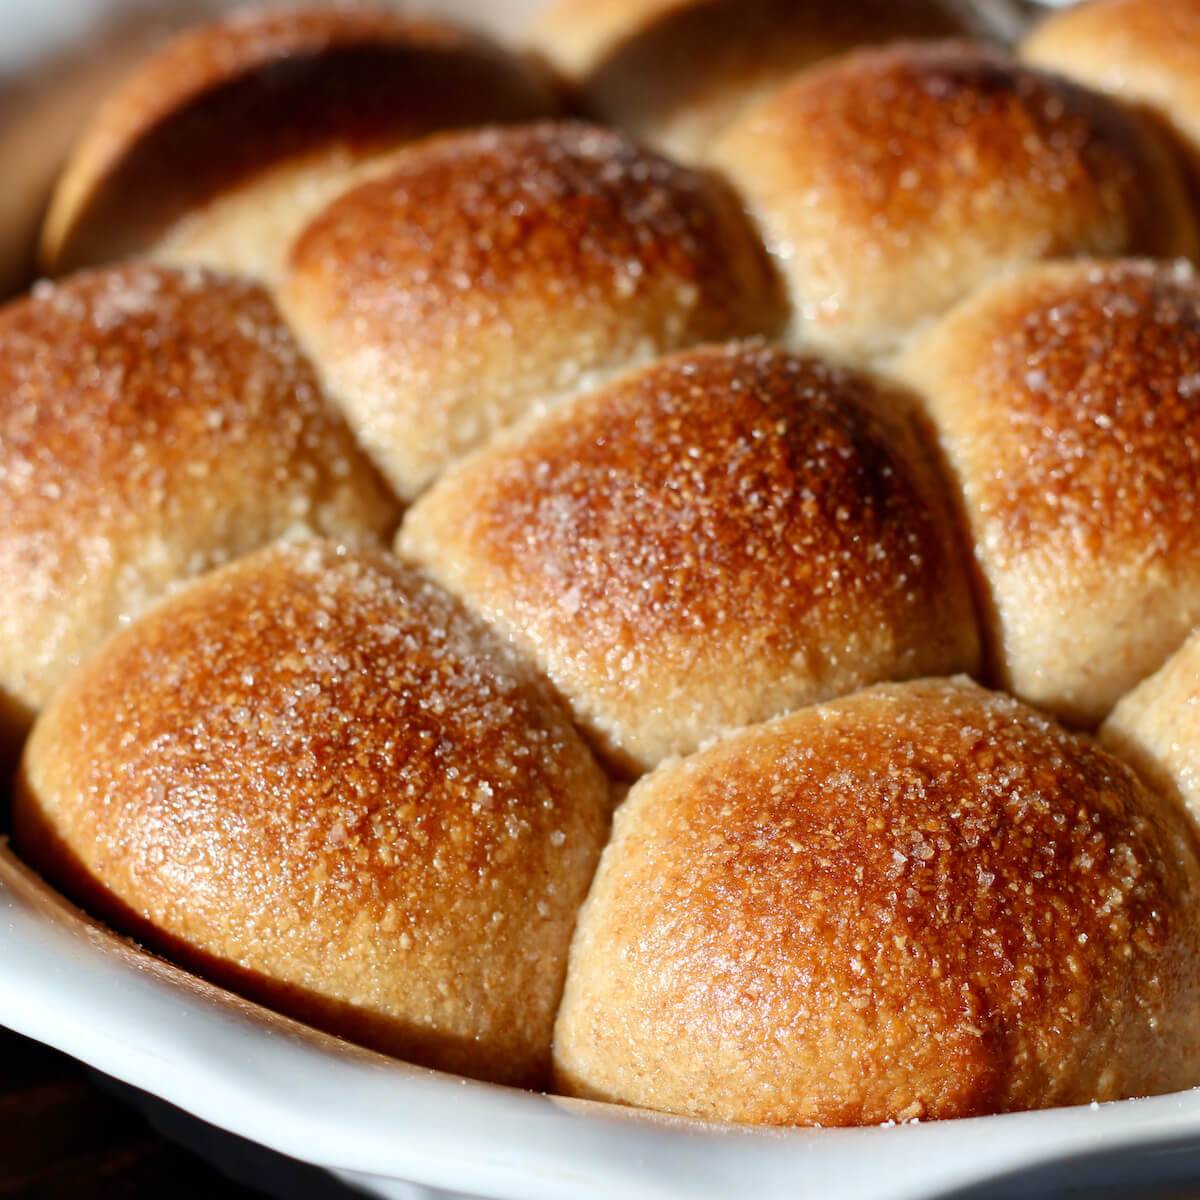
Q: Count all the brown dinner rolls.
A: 11